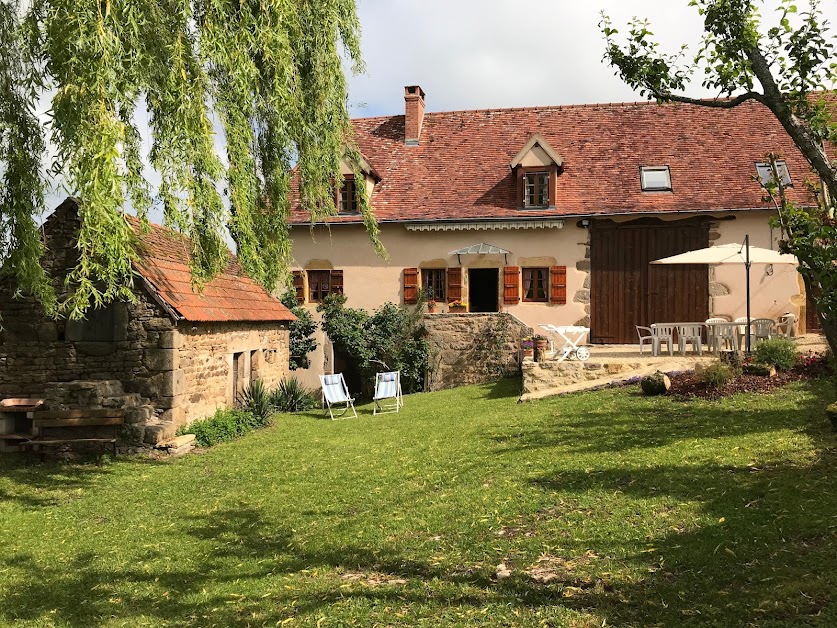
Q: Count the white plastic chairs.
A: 8